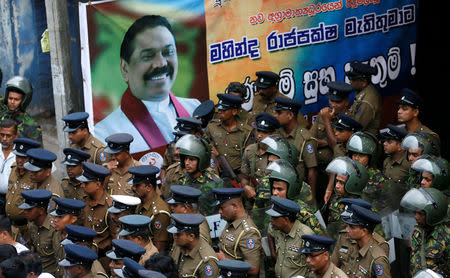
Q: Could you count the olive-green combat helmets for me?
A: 9